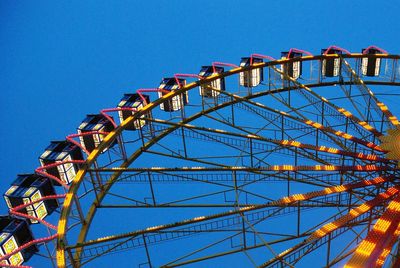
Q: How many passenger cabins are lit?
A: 11